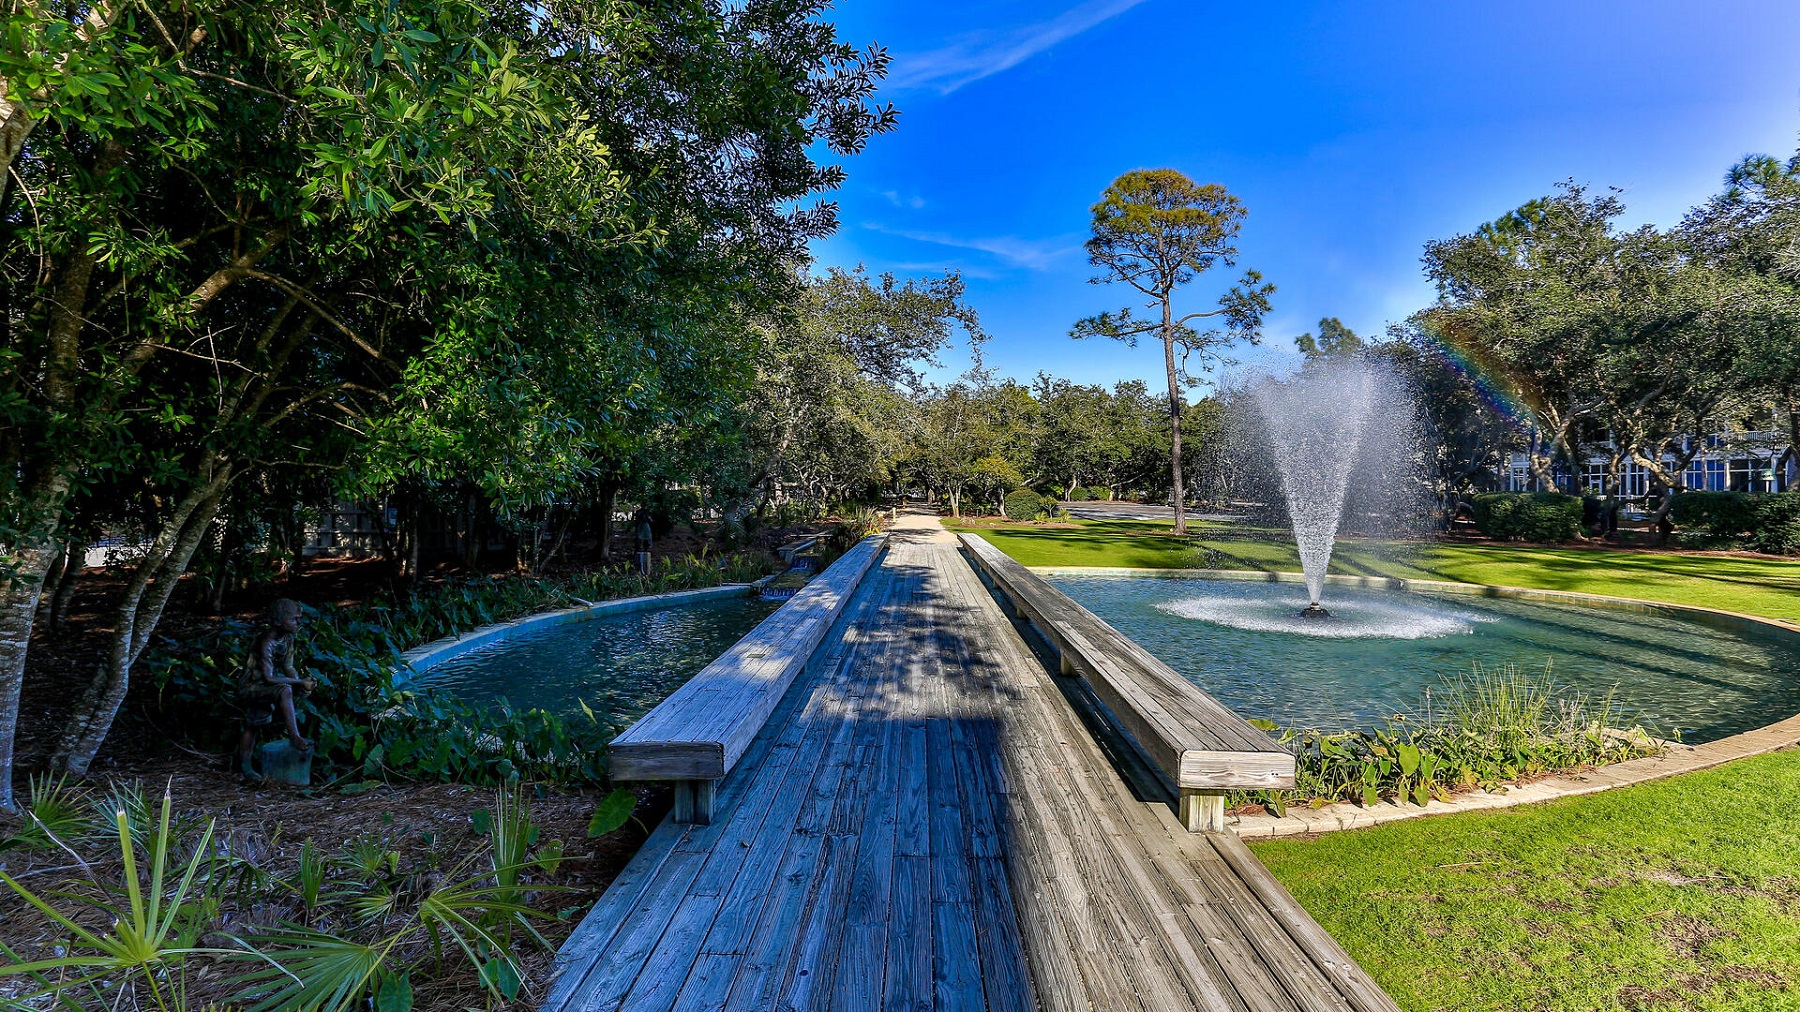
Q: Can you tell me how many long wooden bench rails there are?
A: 2